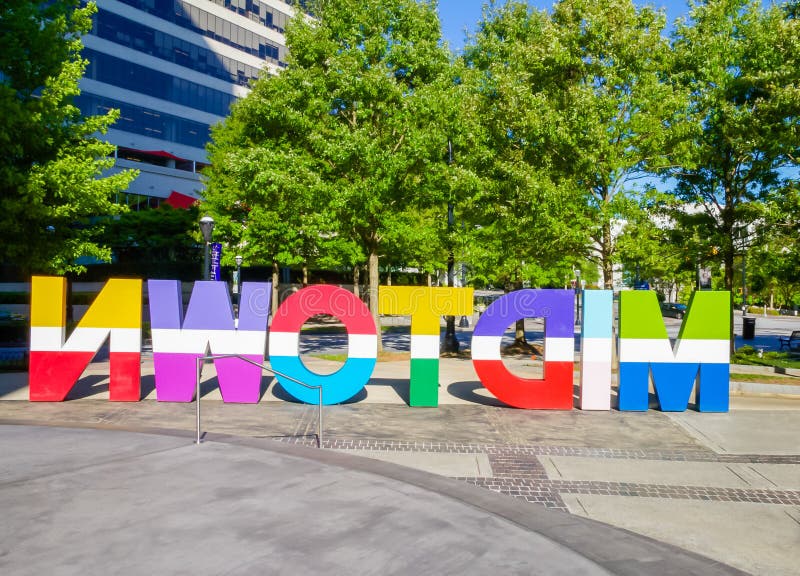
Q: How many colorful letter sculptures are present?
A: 7